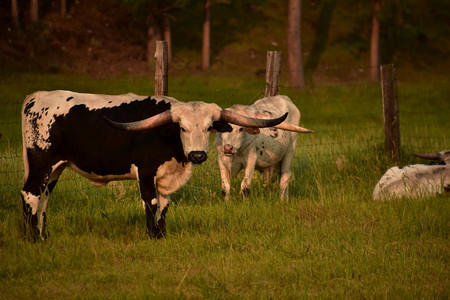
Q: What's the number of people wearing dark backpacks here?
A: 0